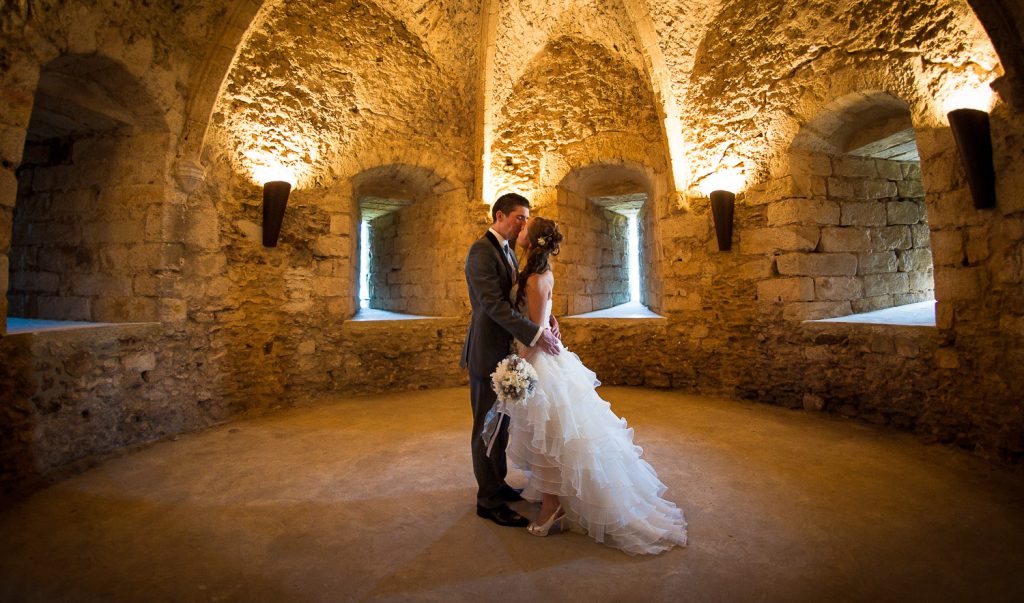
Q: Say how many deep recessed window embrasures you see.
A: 4